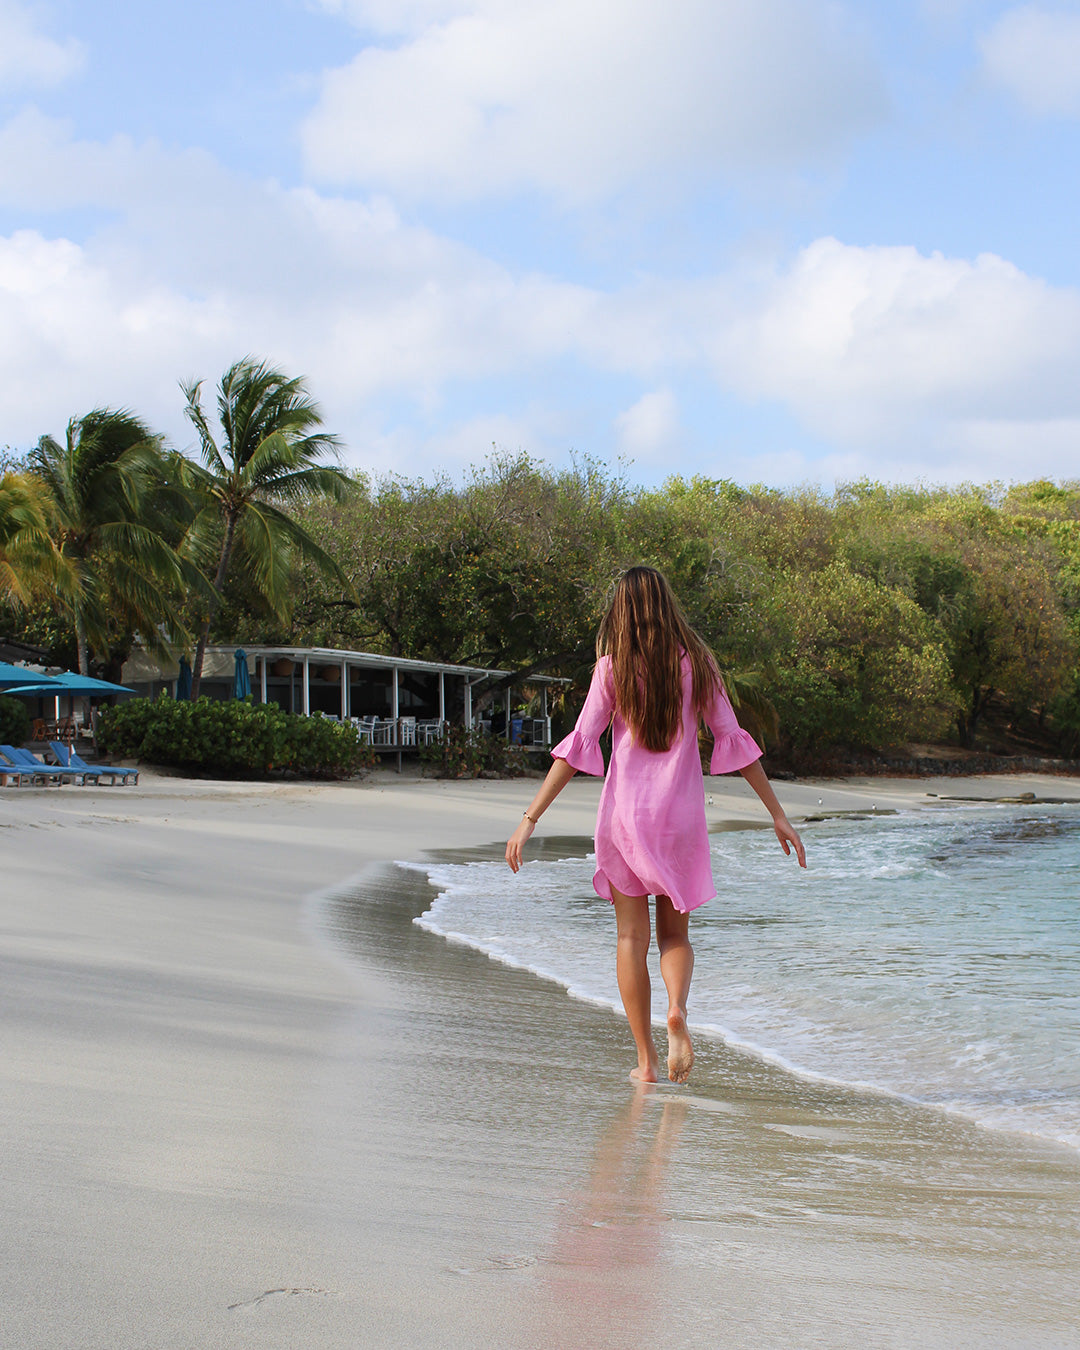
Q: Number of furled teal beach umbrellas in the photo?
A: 2